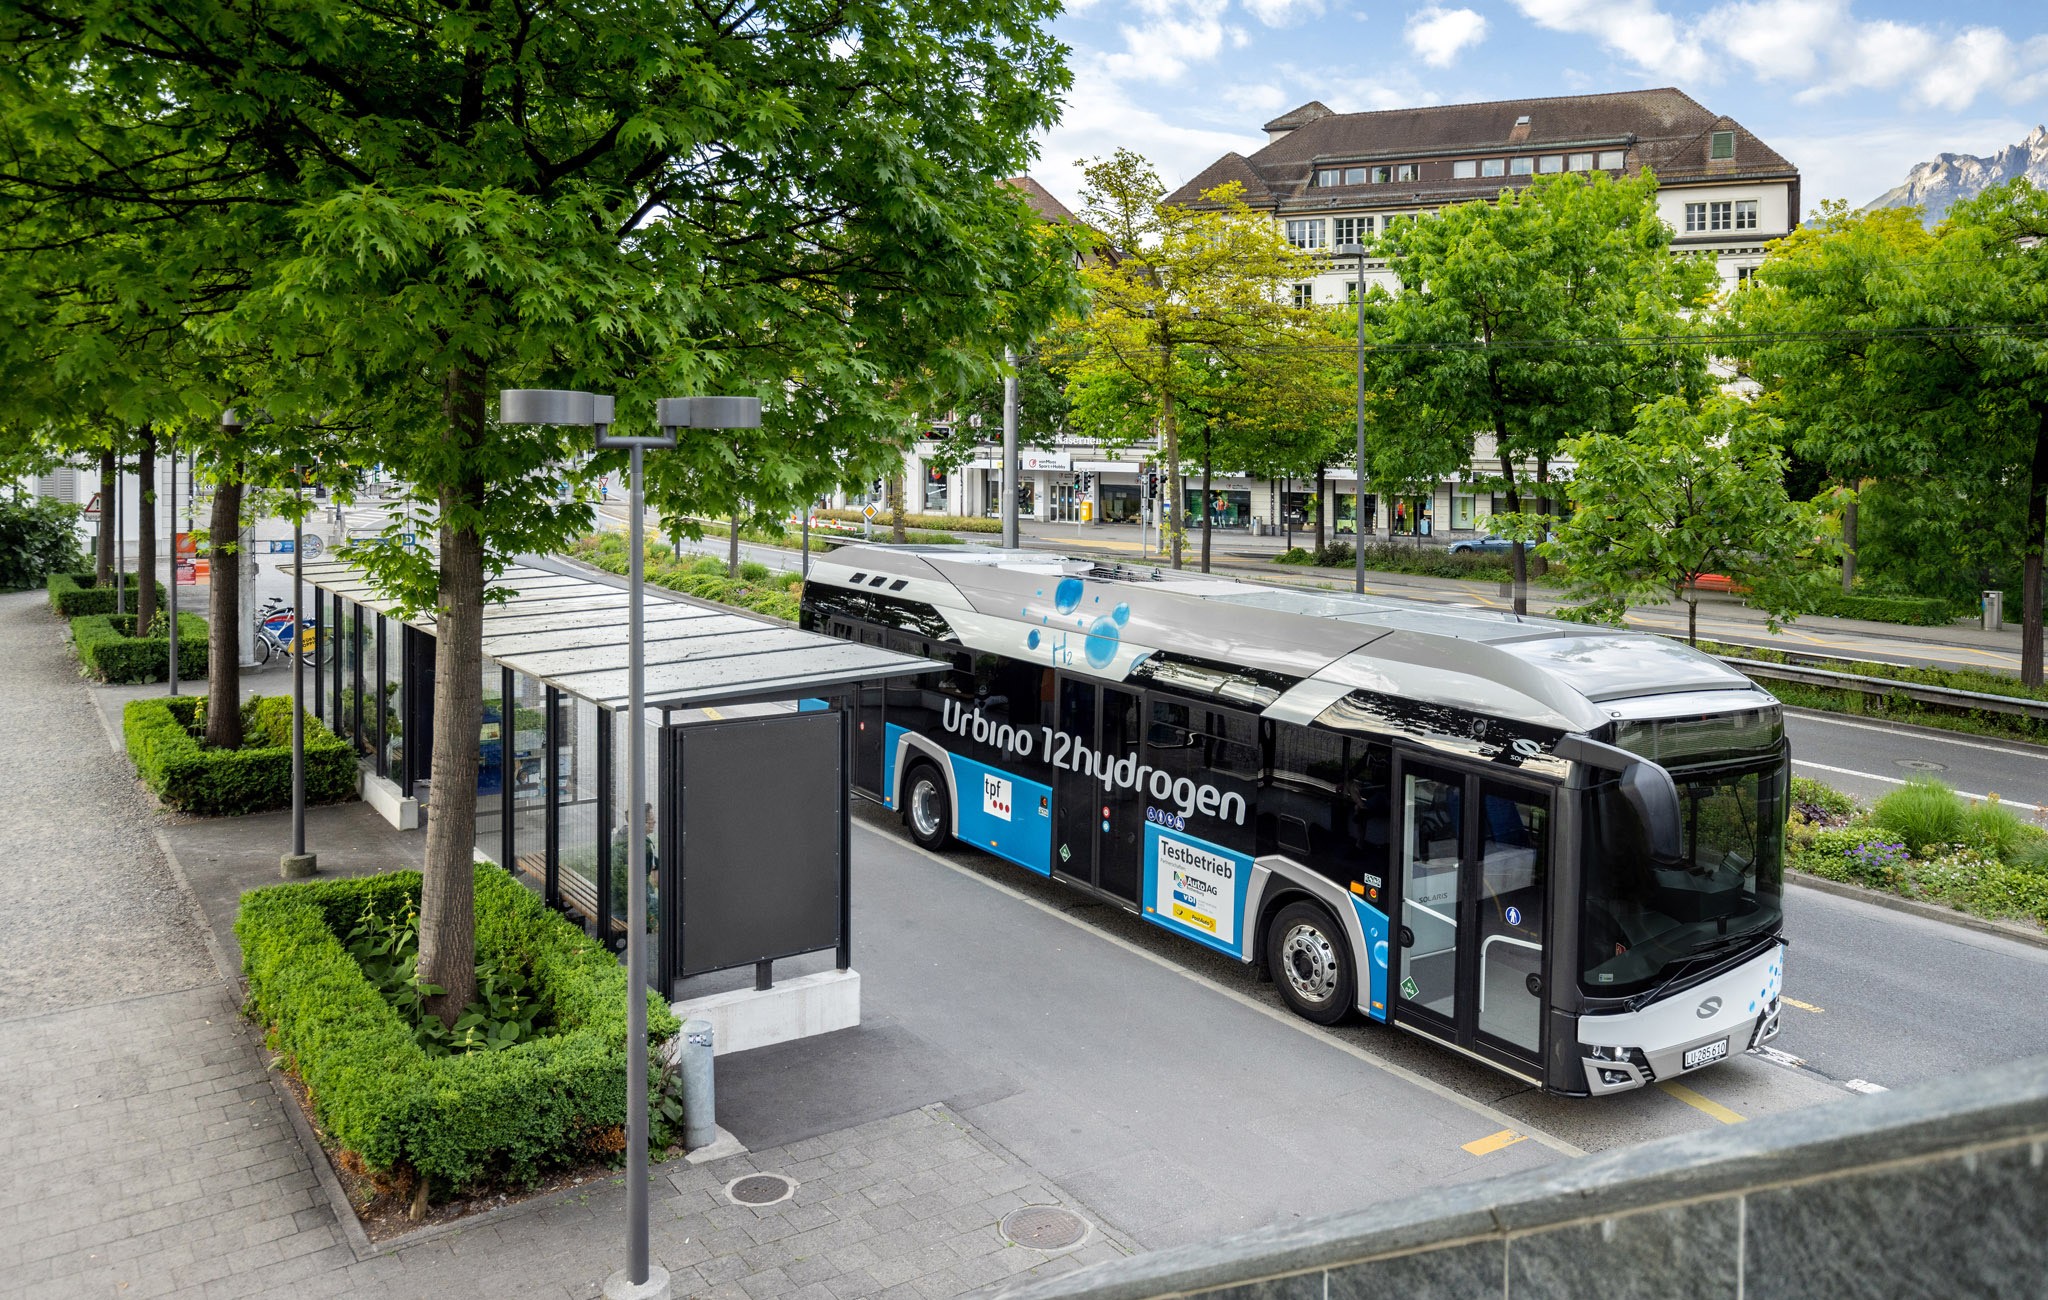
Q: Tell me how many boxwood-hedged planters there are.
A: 4